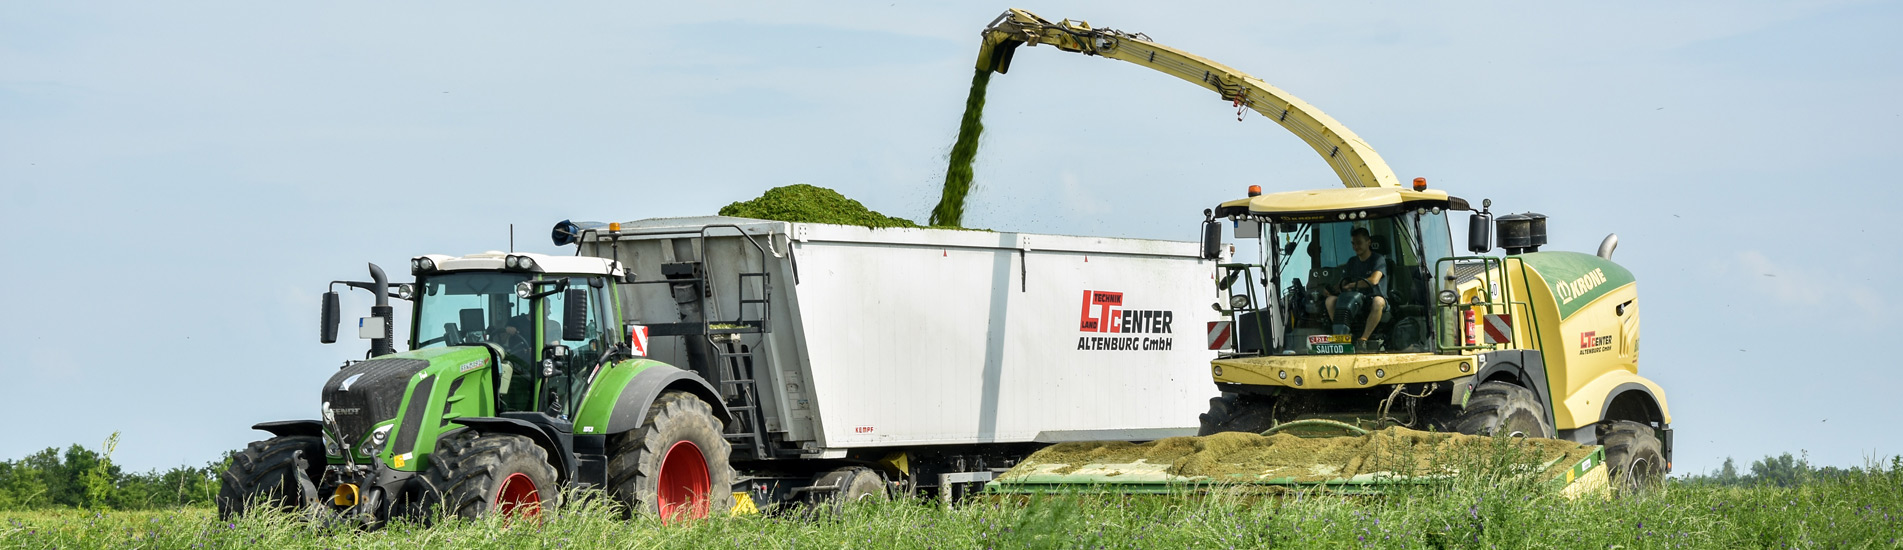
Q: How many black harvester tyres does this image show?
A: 3